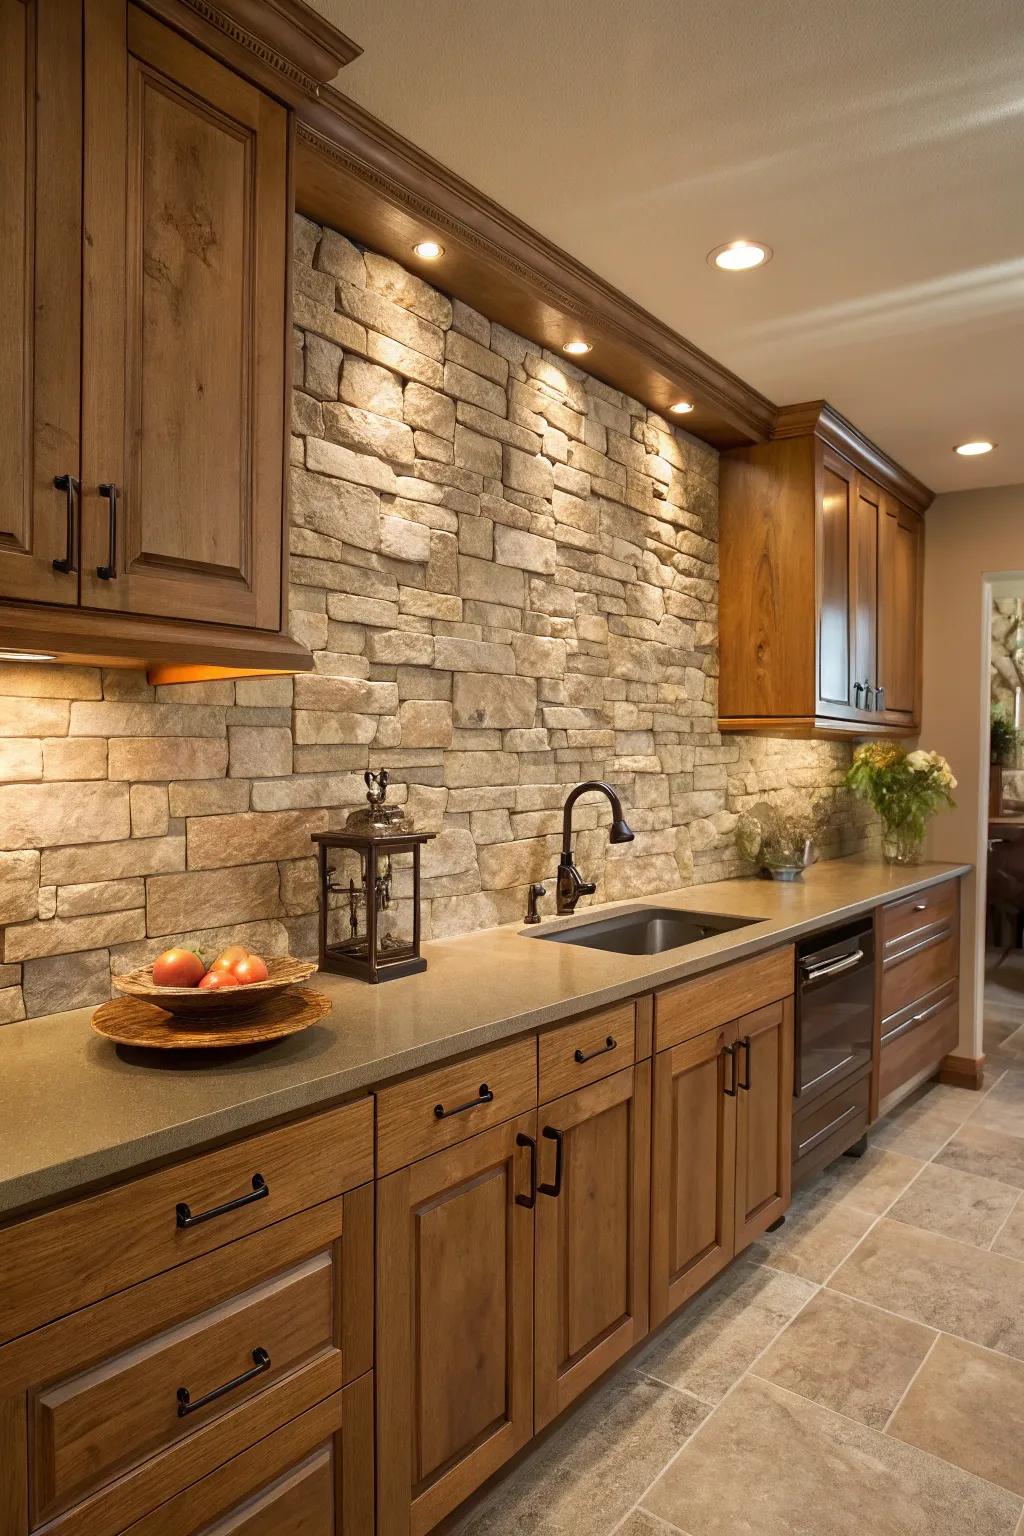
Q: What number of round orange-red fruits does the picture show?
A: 4